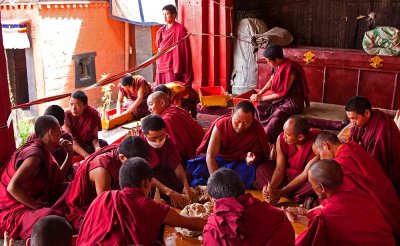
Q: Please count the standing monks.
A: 1